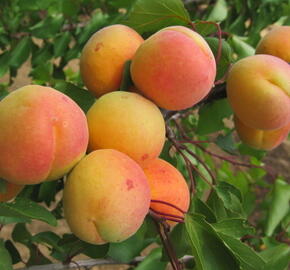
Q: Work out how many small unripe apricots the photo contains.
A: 0